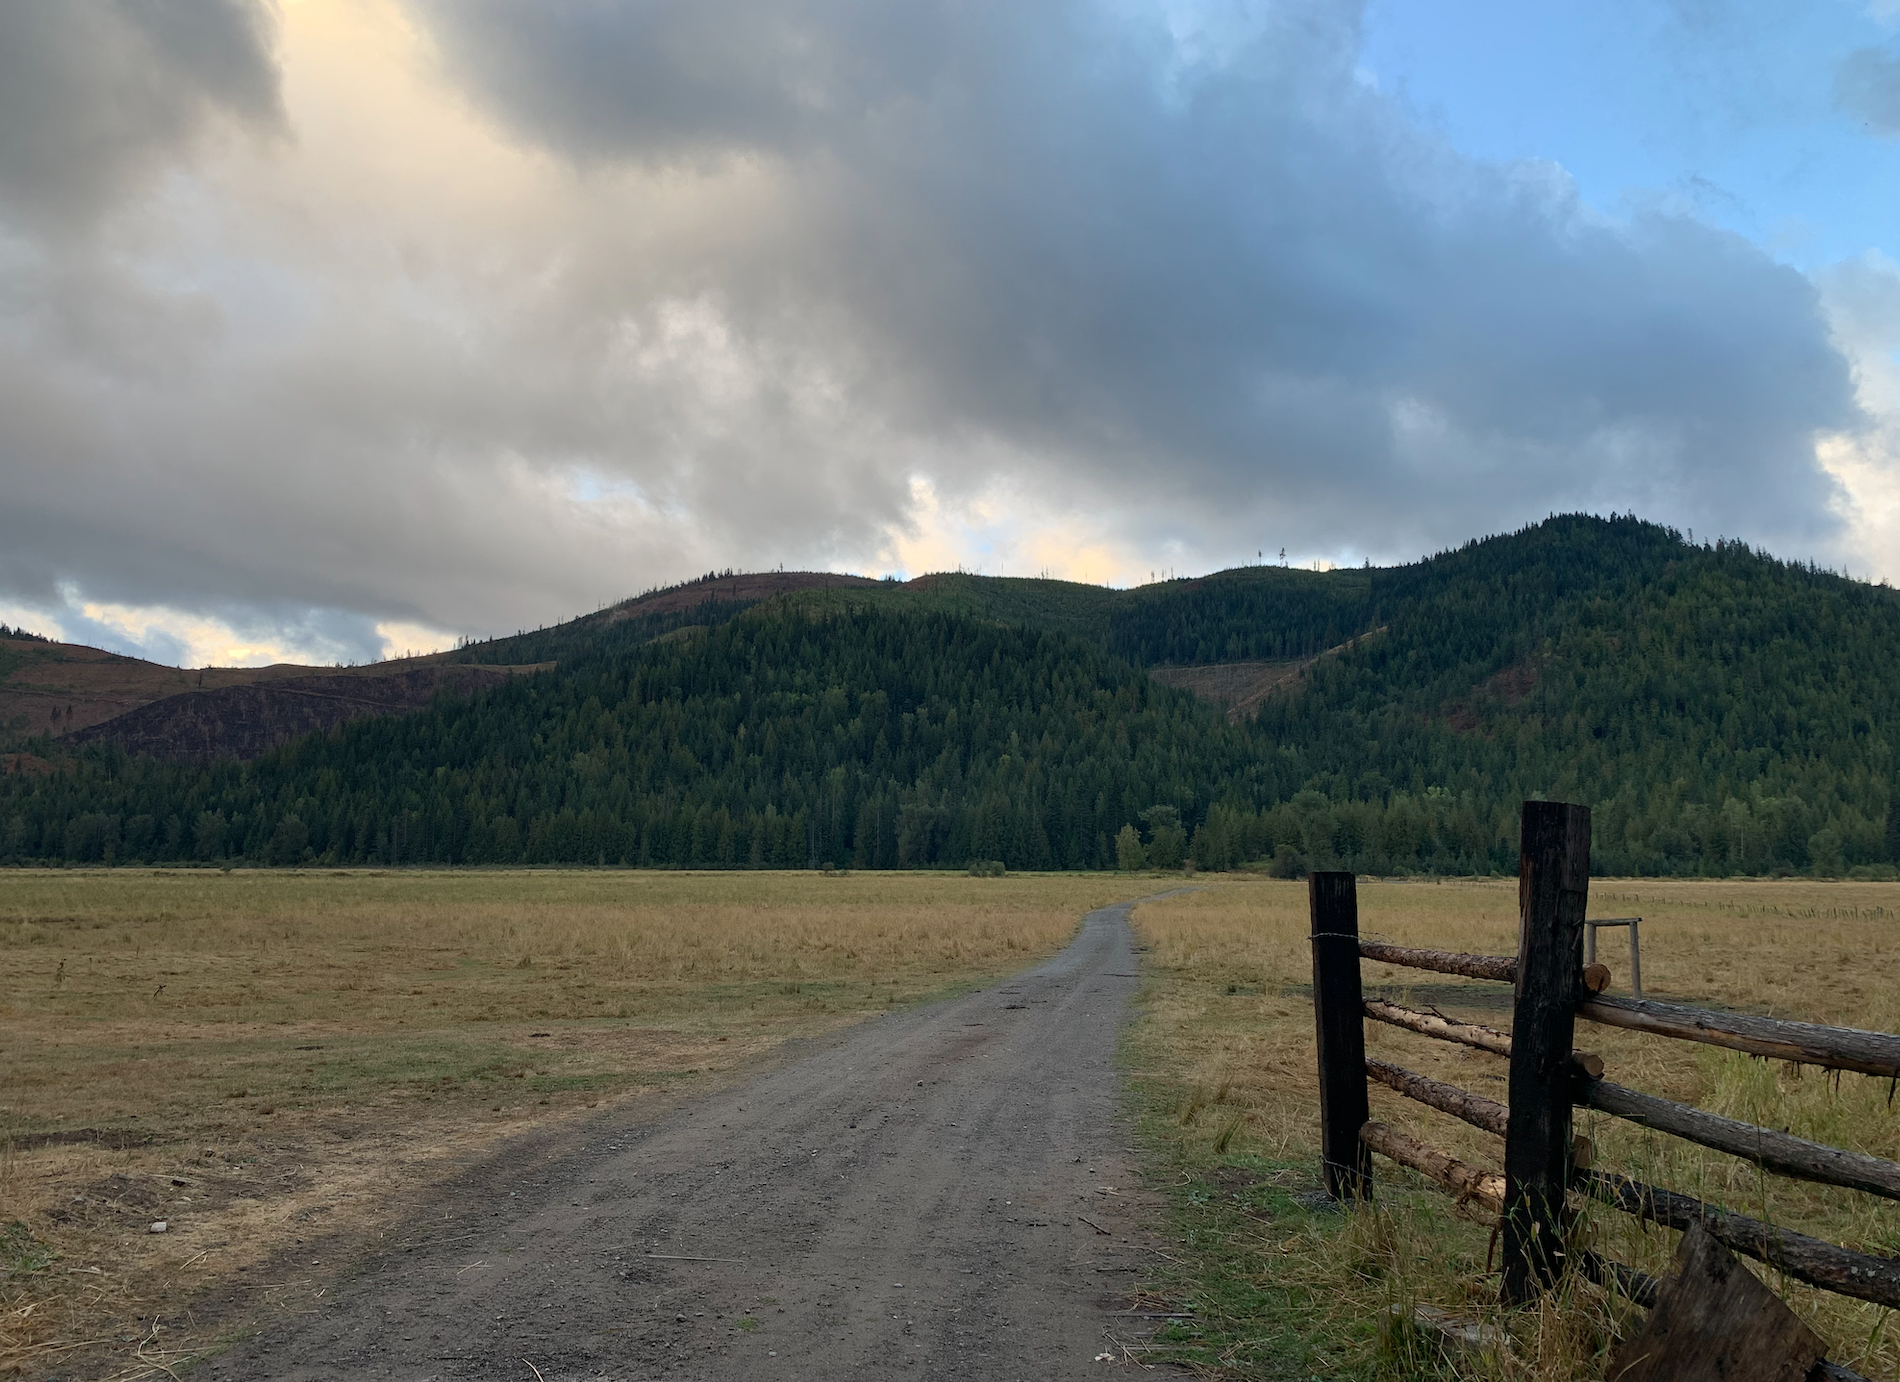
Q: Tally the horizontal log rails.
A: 8